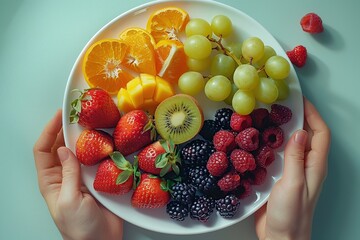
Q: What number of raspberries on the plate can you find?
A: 12